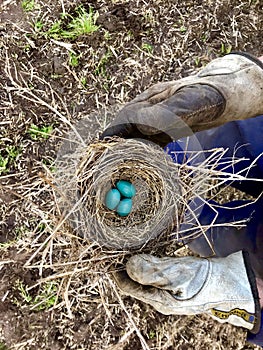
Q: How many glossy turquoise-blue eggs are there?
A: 3